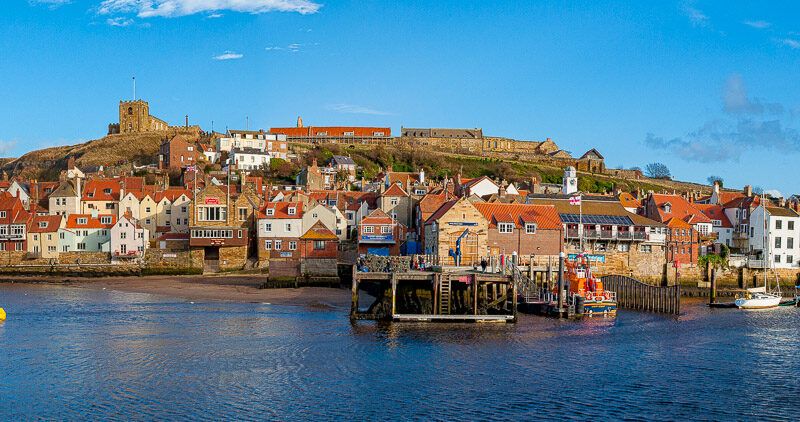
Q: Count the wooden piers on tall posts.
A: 1